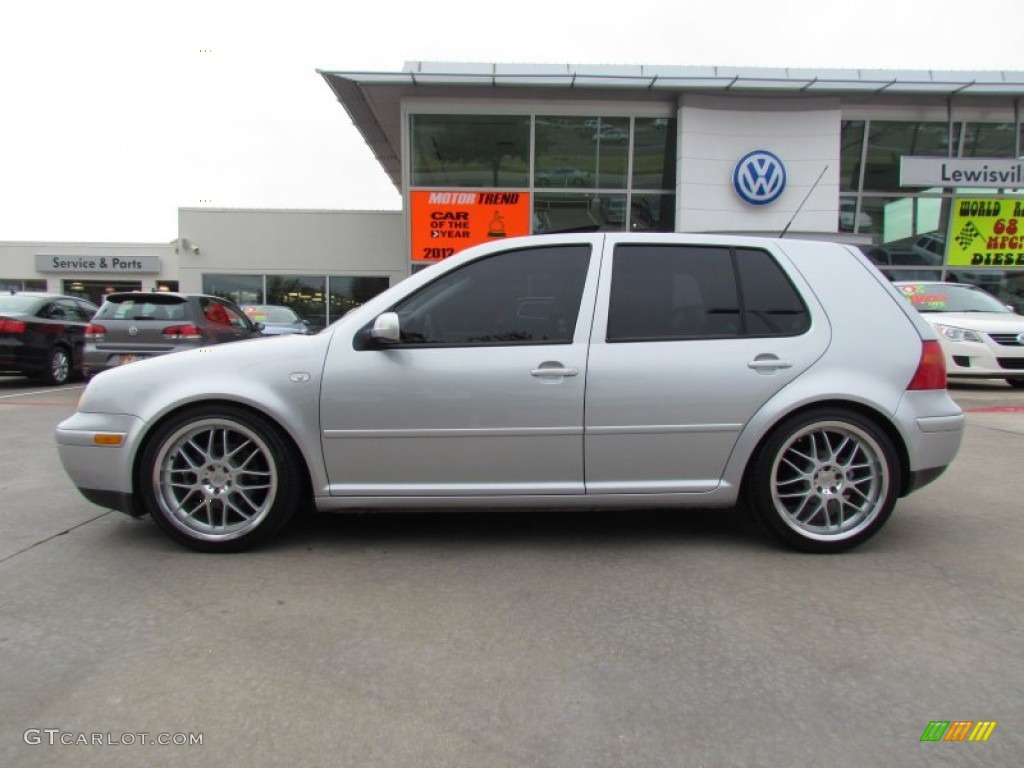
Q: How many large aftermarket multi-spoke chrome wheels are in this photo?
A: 2